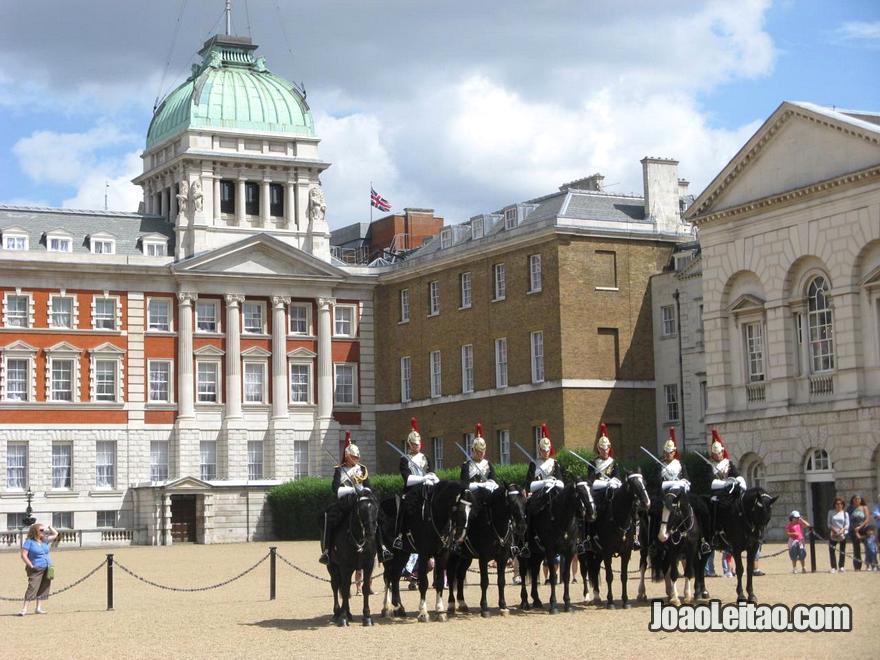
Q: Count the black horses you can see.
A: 7